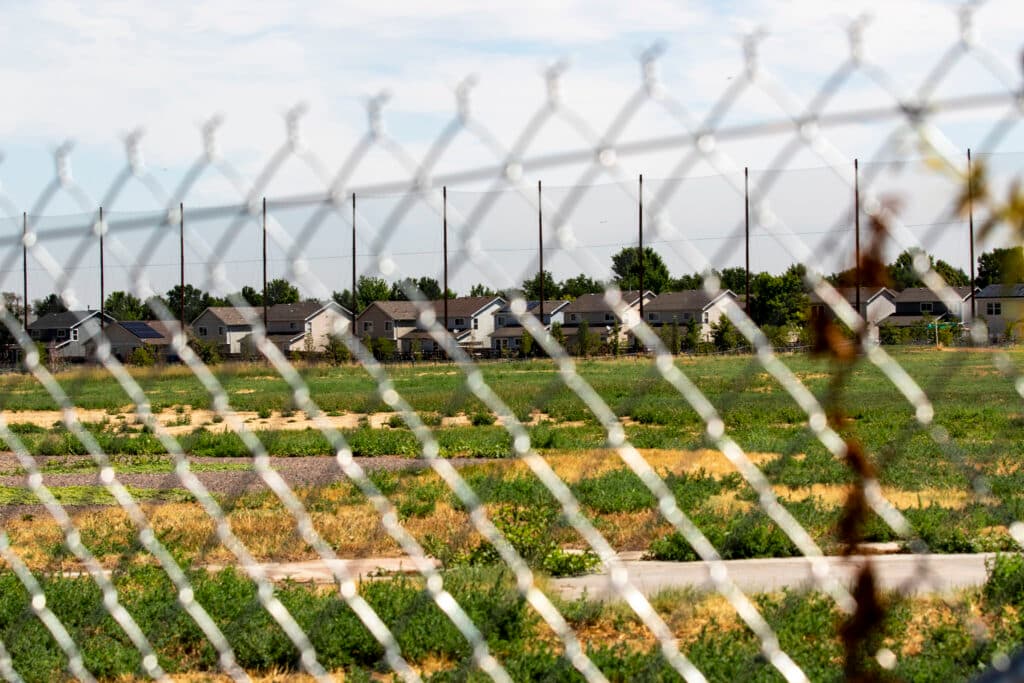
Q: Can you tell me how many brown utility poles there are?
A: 11